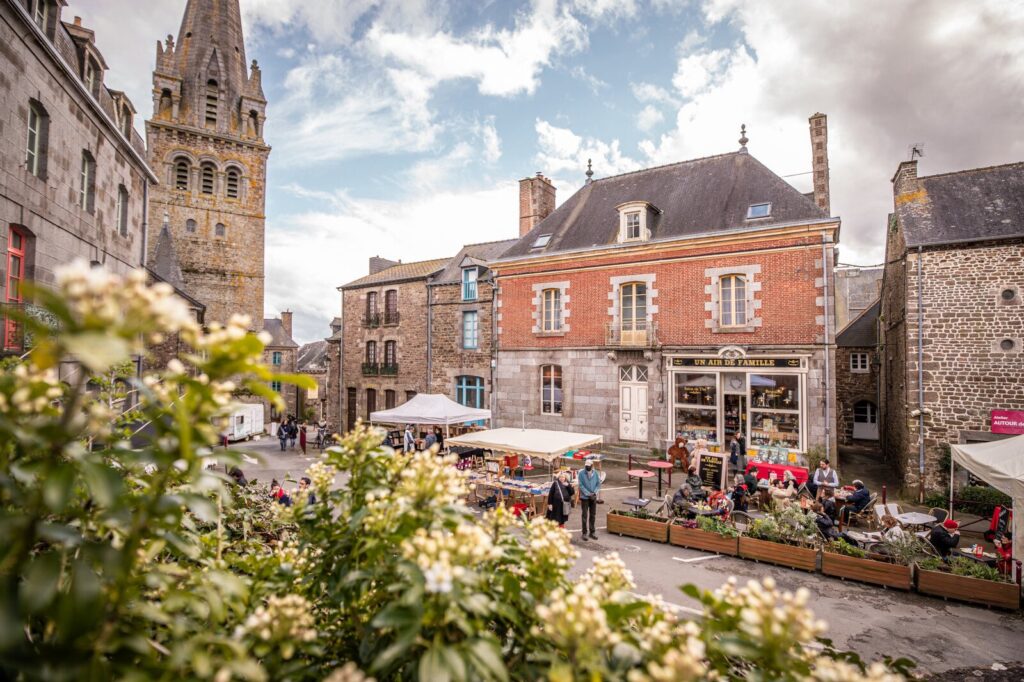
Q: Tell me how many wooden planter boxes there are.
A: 5